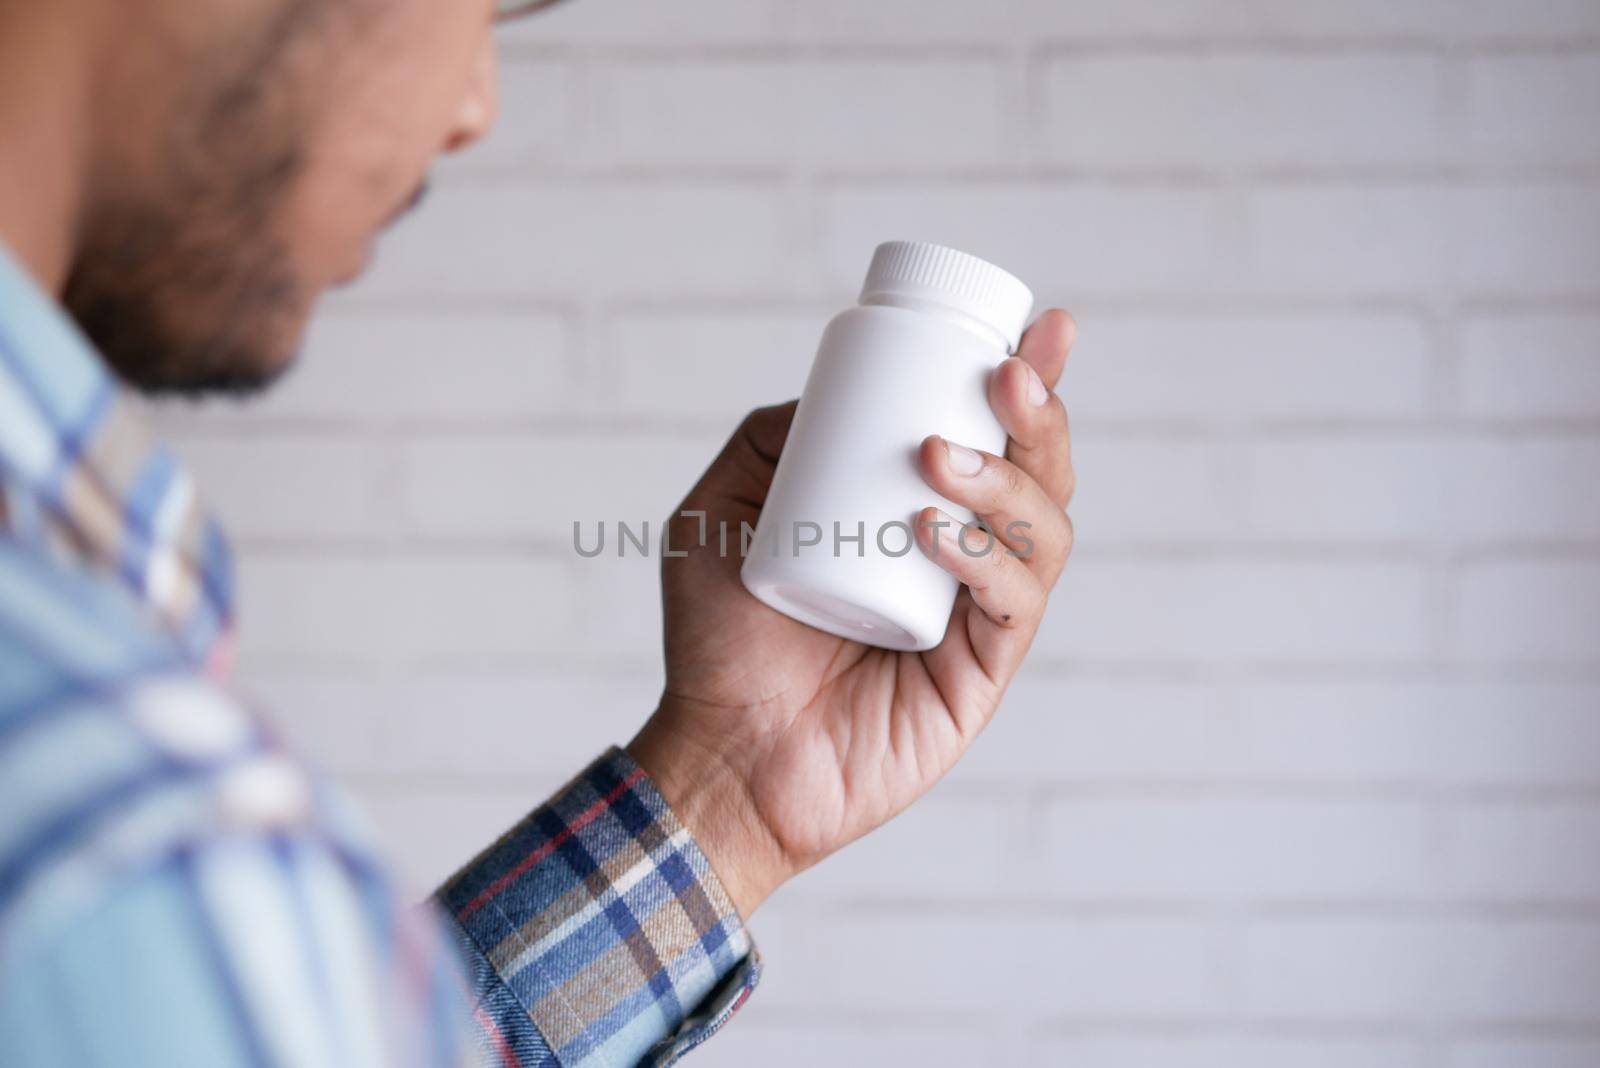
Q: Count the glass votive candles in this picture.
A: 0